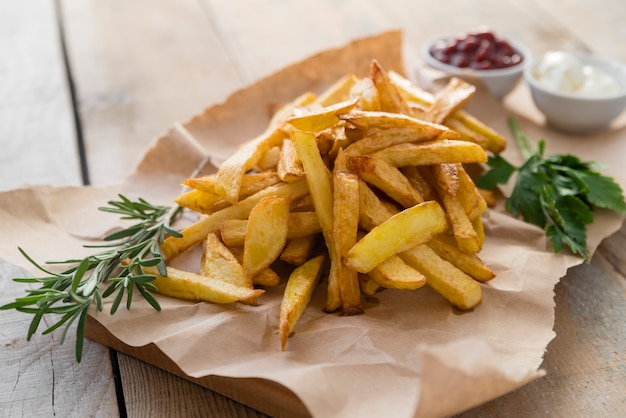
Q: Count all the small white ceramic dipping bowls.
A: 2